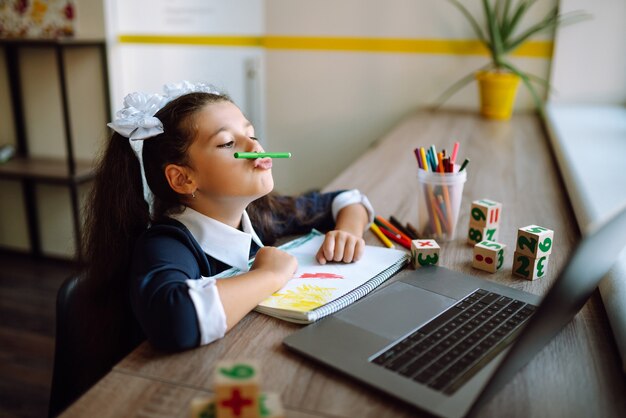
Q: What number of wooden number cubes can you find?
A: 9